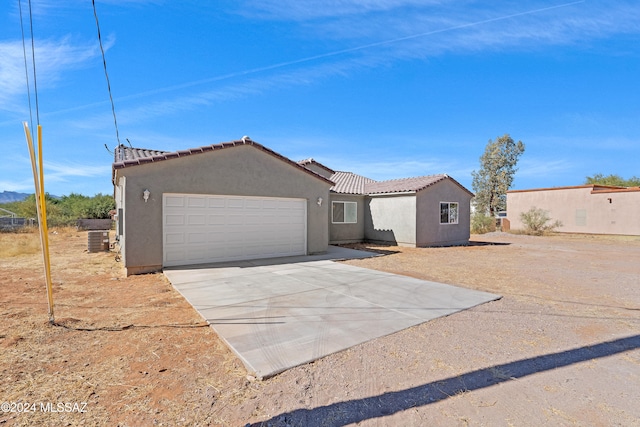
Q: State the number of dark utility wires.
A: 3